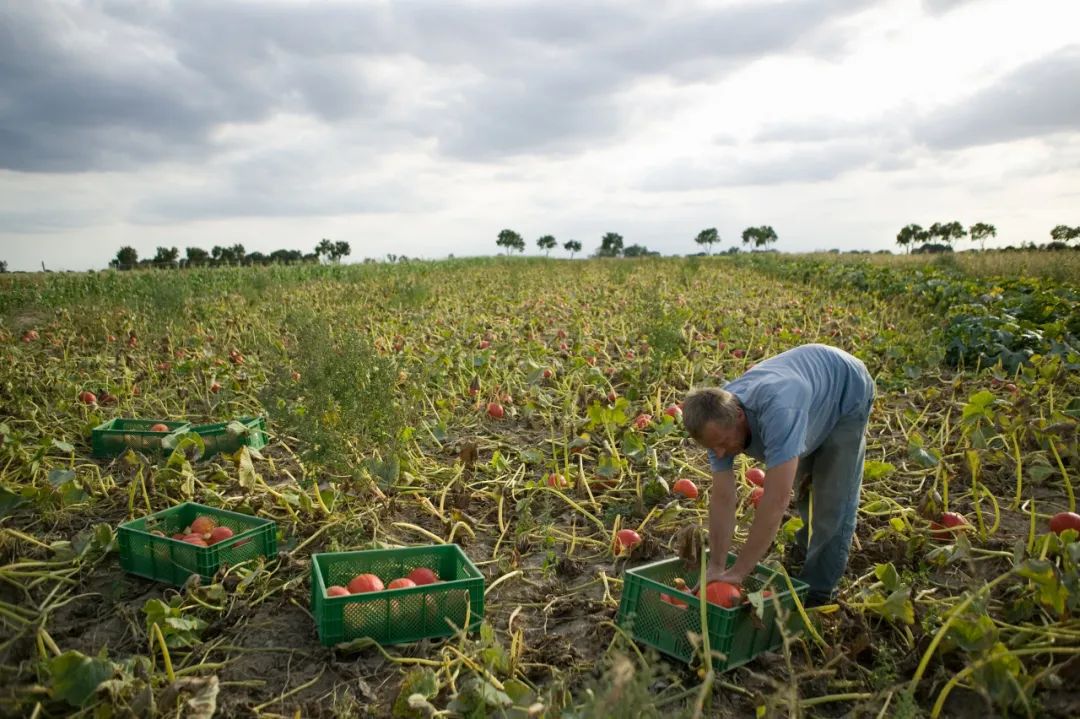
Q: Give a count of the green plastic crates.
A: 5